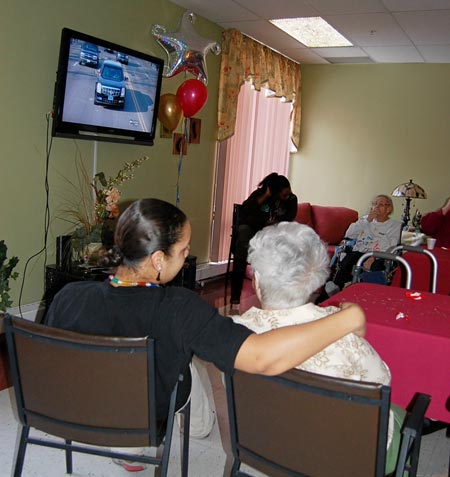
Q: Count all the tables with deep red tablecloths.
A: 2